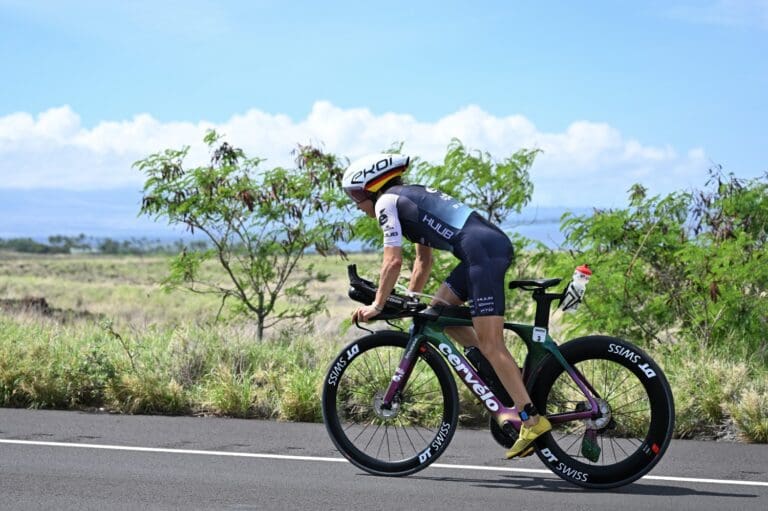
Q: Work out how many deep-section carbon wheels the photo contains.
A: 2